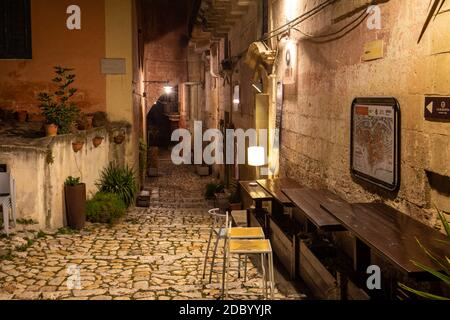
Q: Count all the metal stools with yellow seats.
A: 2